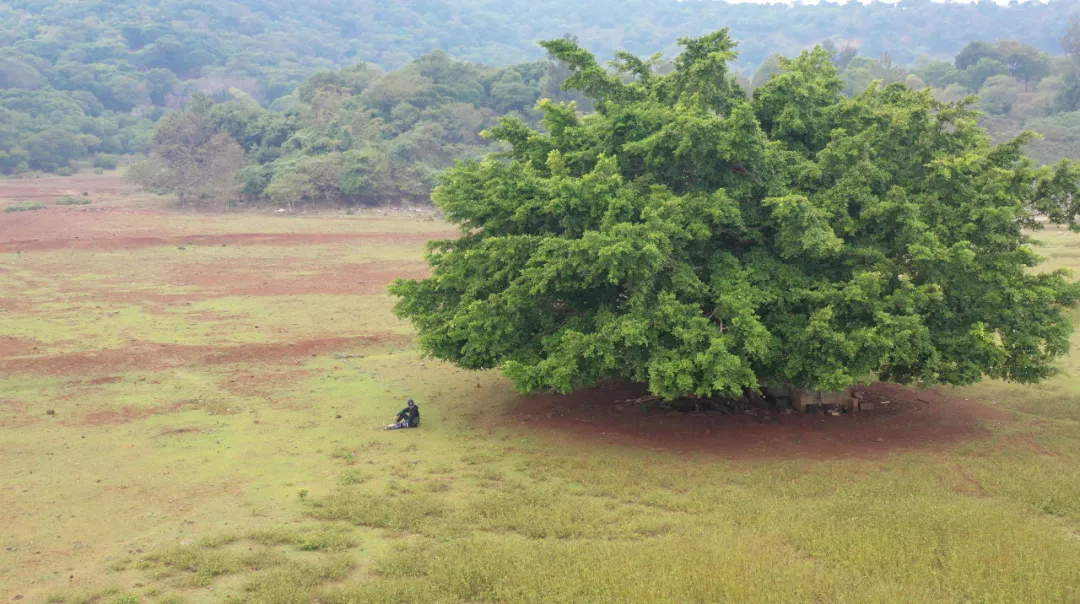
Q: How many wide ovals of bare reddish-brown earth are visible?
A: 1